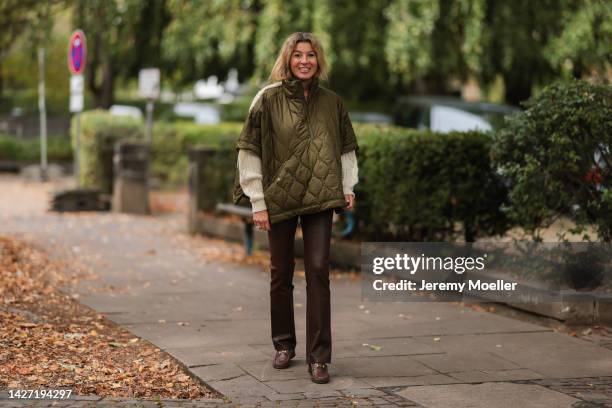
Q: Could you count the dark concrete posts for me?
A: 2